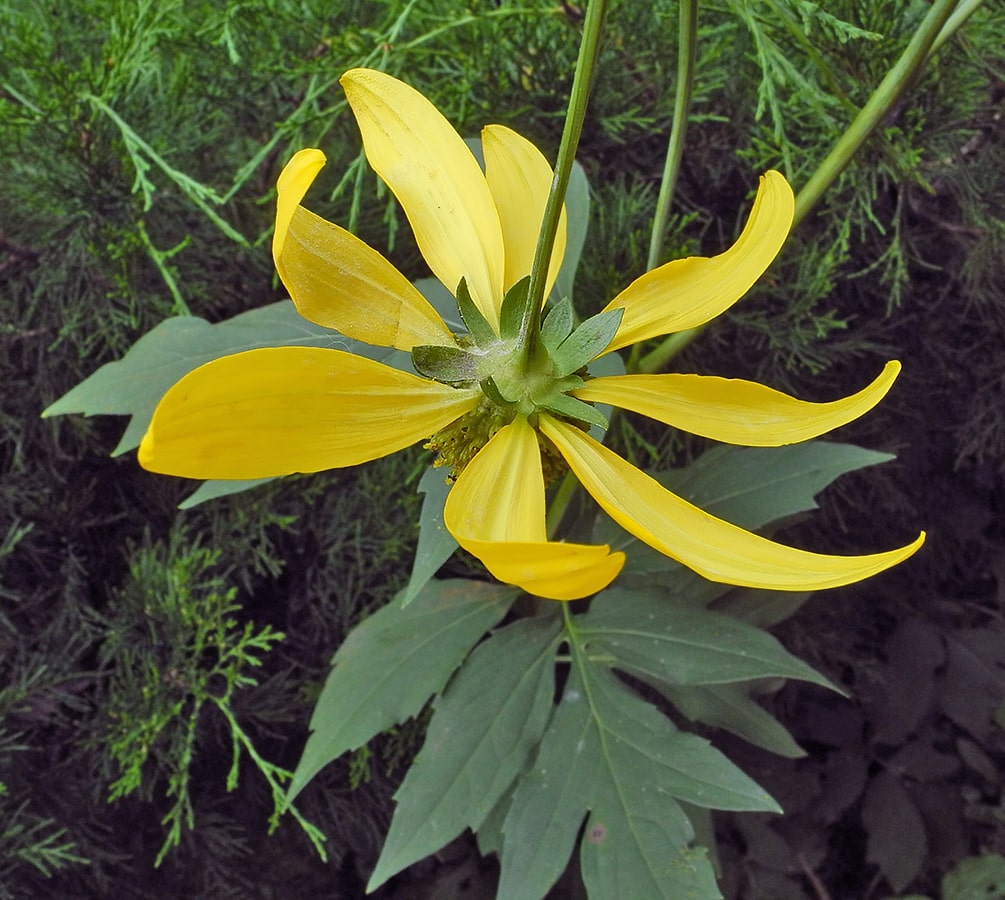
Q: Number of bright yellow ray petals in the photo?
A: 8